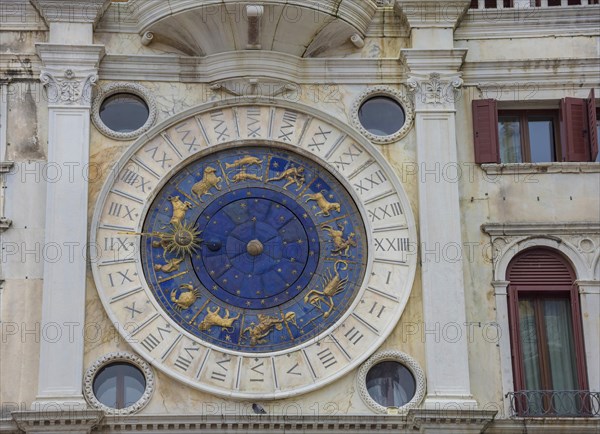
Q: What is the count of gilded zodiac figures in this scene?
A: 12